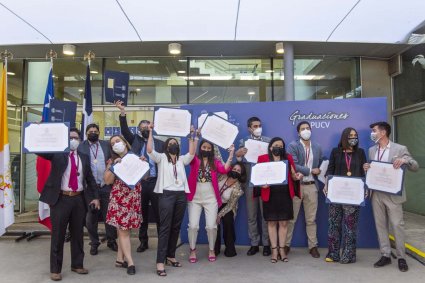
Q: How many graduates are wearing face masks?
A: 12